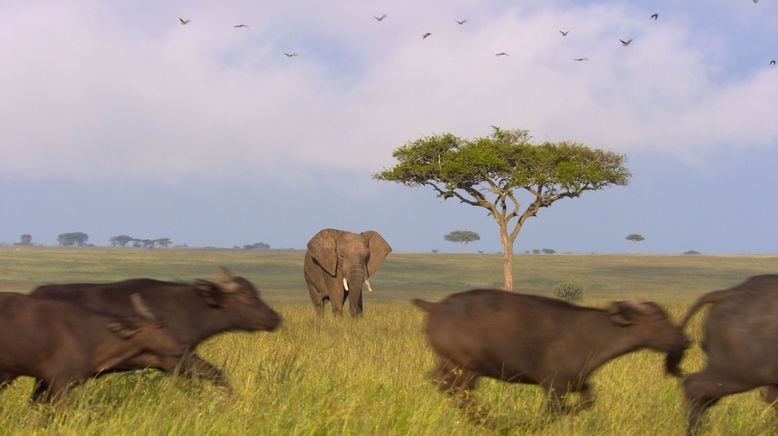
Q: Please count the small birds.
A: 13